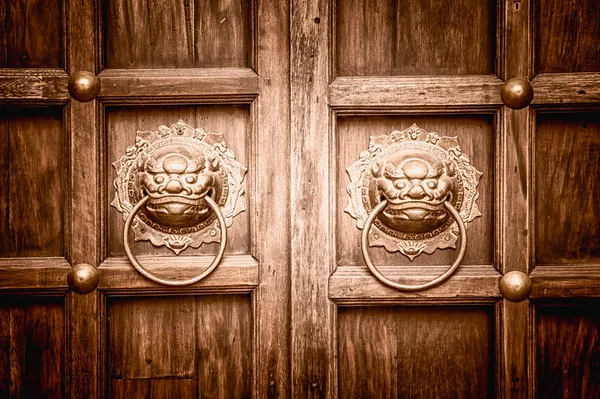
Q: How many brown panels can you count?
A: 12